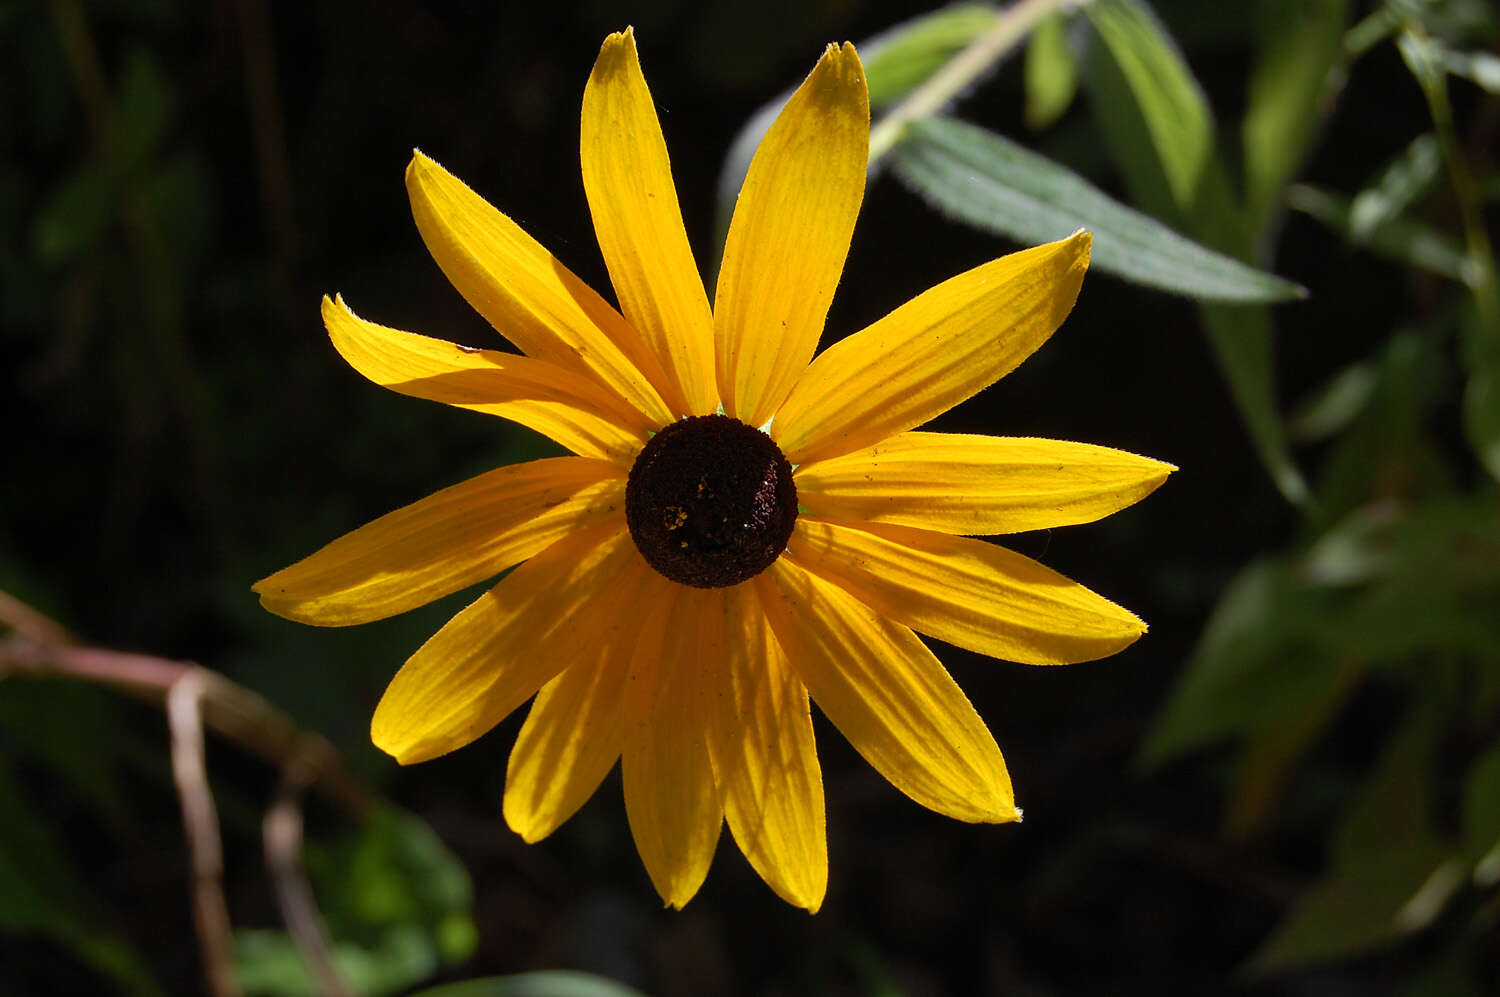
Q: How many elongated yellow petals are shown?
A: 13